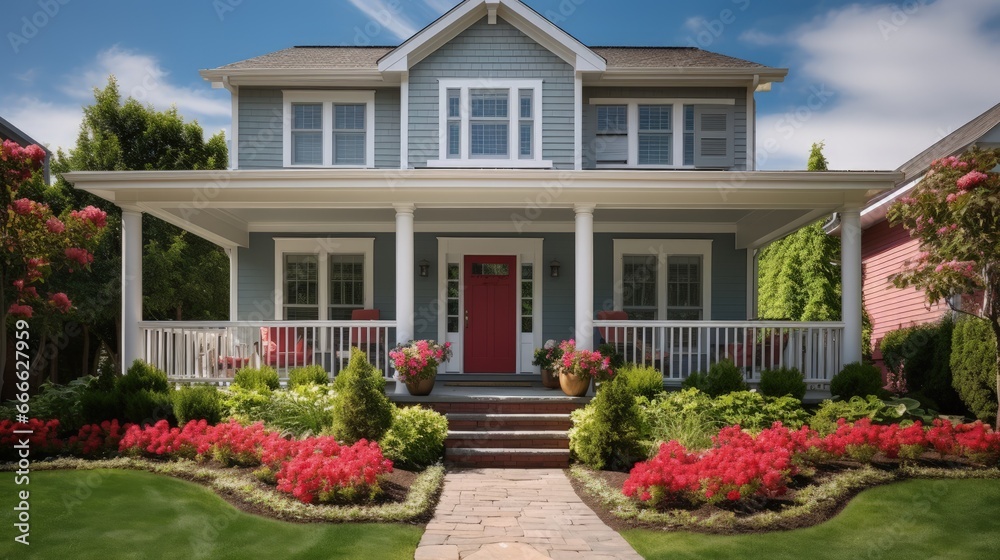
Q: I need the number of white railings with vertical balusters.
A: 2